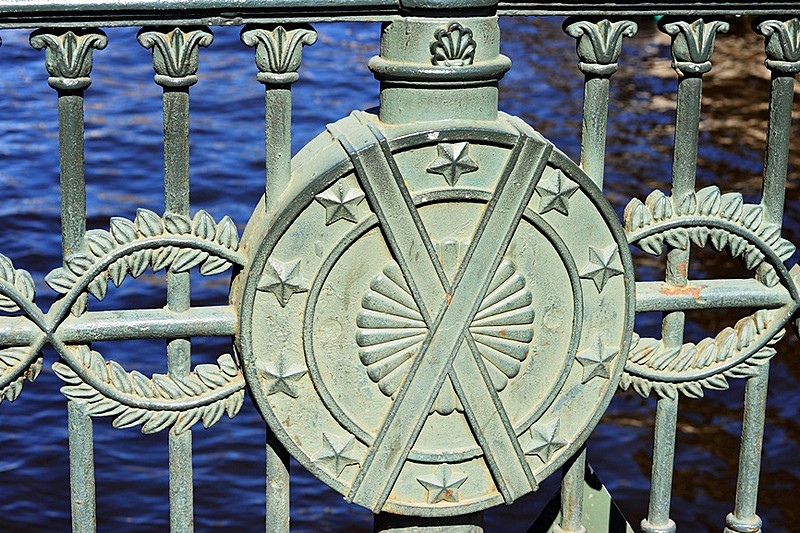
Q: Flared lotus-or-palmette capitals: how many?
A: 6